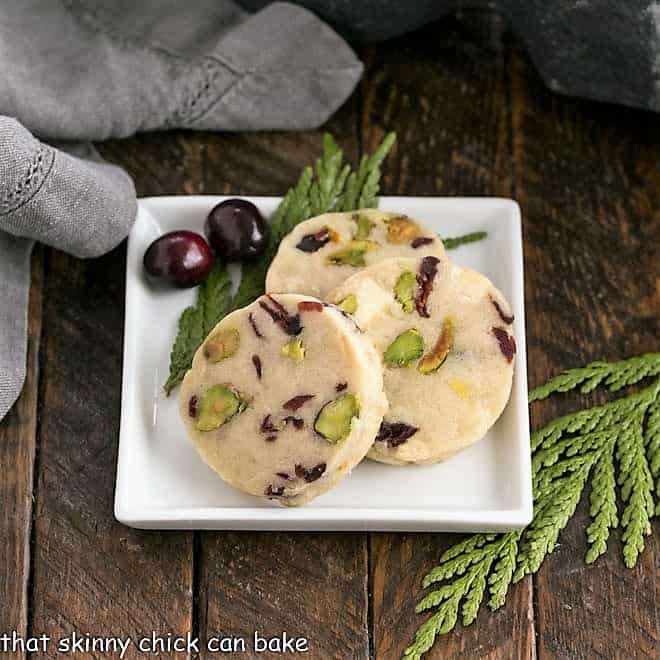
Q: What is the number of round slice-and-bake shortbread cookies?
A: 3